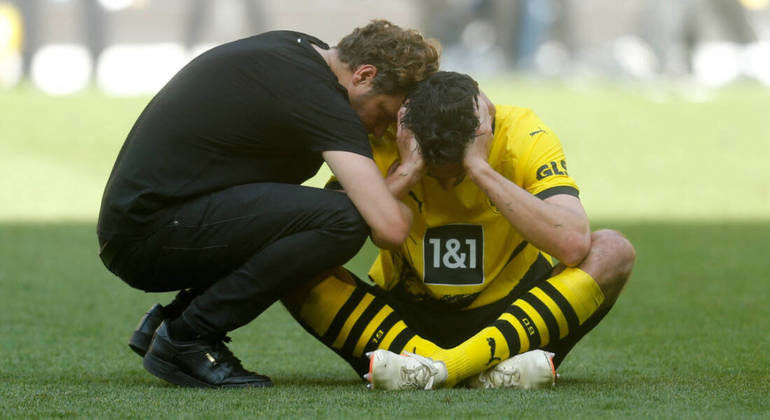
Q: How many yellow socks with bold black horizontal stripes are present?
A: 2